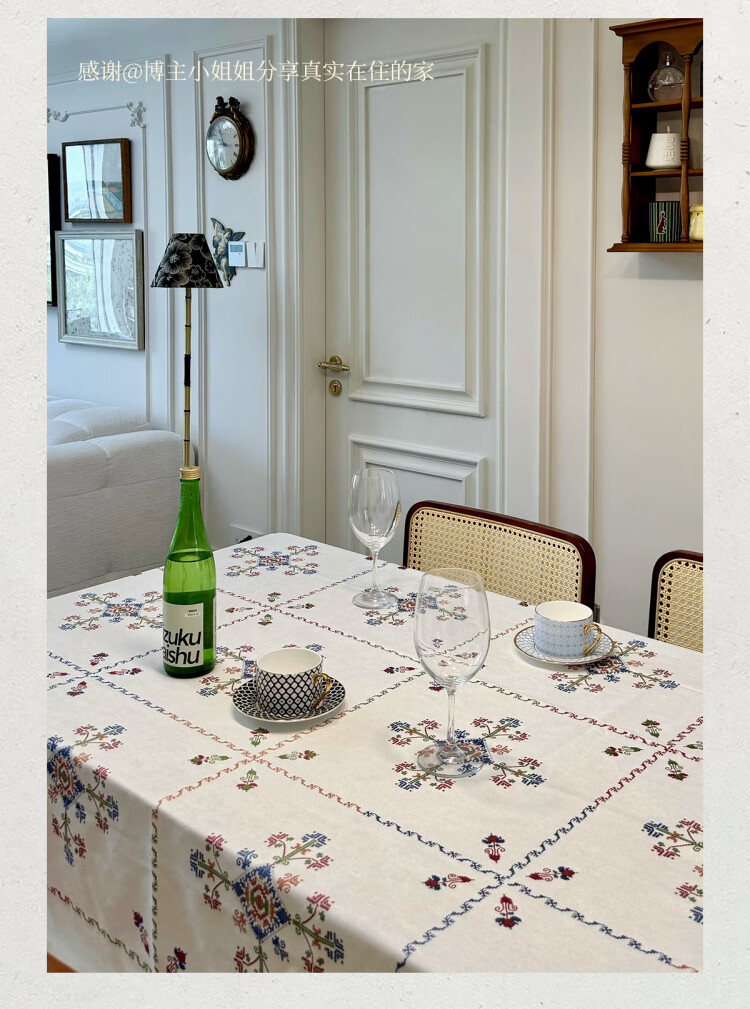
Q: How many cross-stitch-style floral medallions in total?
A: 9